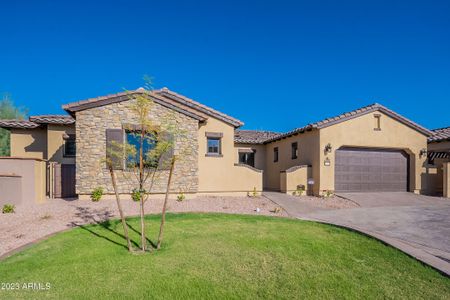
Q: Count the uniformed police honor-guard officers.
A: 0